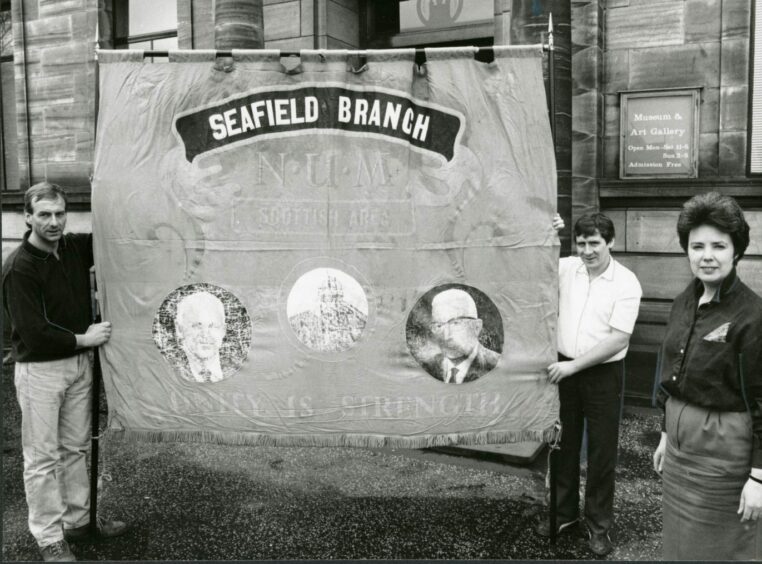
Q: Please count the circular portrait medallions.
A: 2